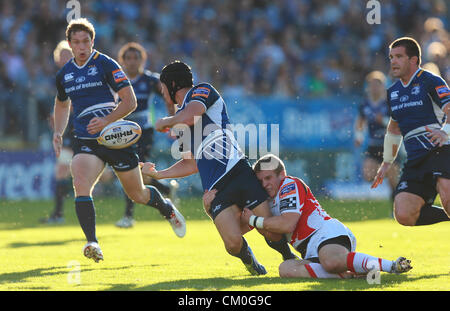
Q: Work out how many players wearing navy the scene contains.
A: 6